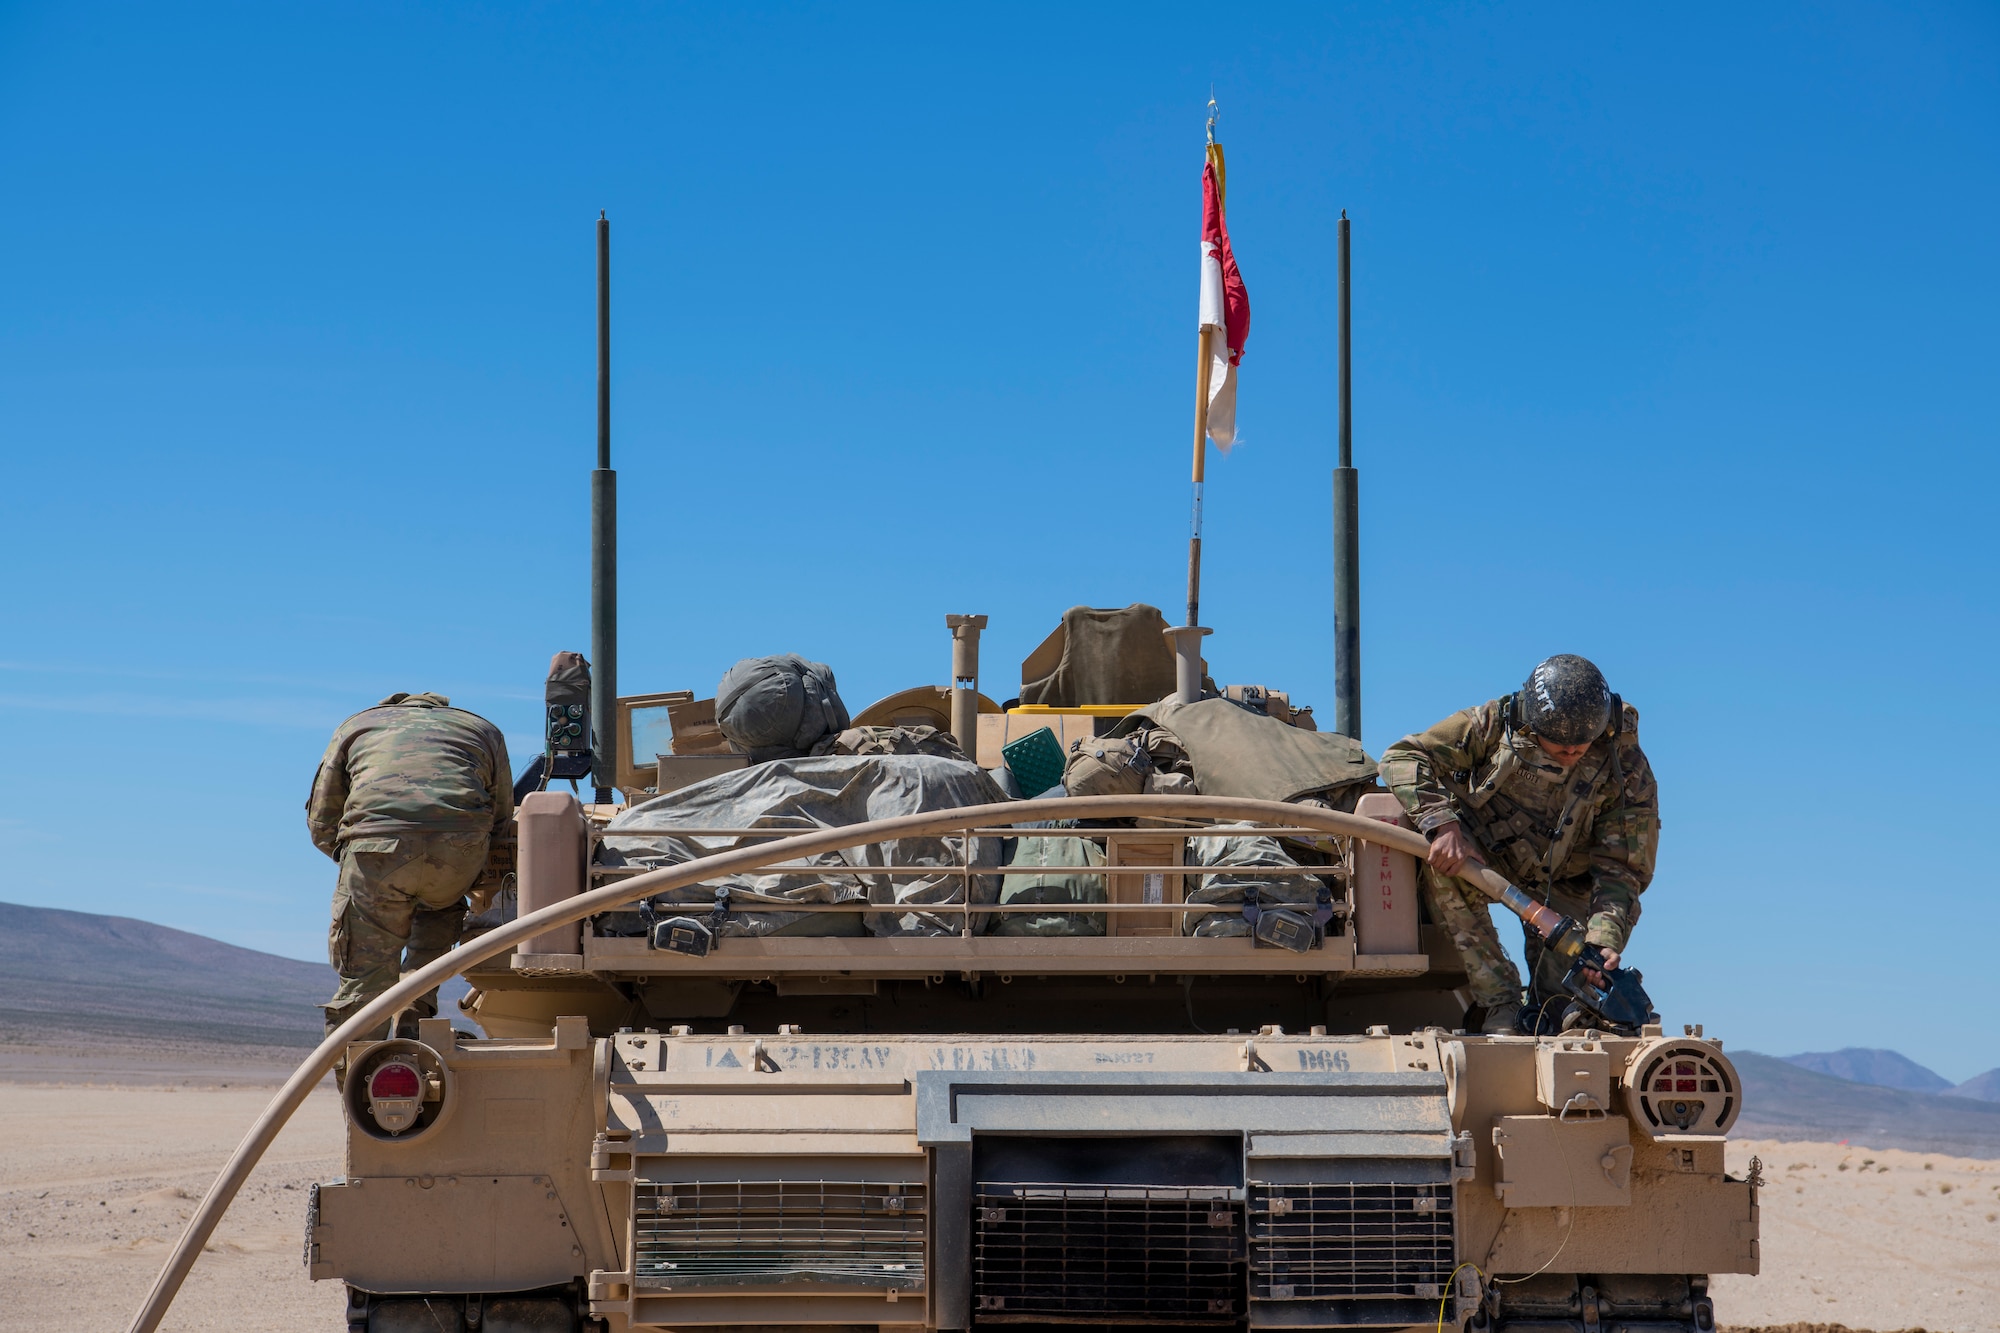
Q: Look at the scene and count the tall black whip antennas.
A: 2